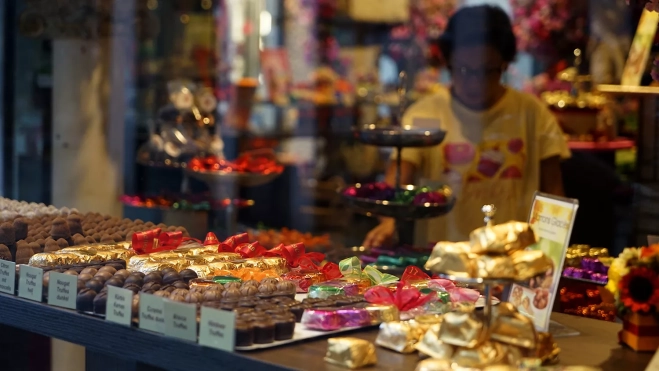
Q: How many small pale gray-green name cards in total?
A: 7